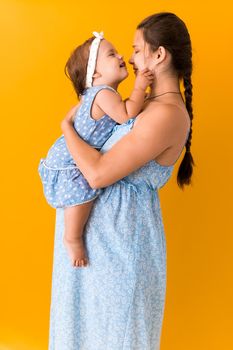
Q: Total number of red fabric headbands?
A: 0